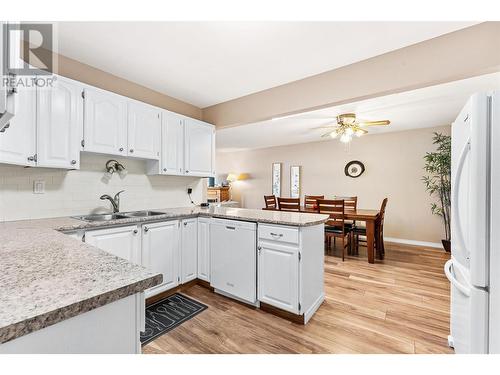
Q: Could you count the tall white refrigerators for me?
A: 1